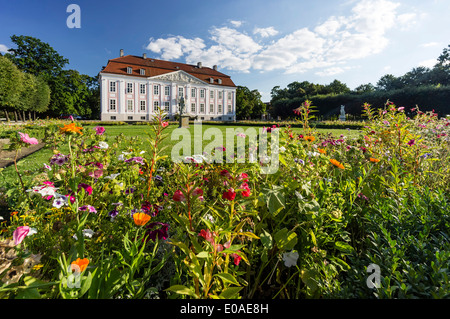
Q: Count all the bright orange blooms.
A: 7